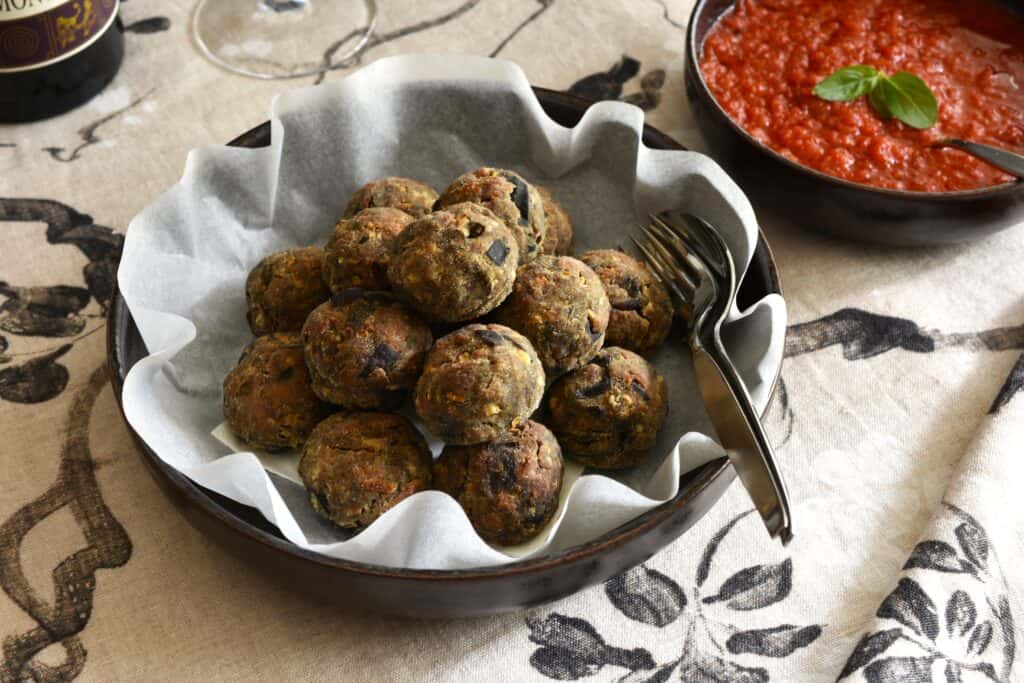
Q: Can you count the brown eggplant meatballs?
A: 14